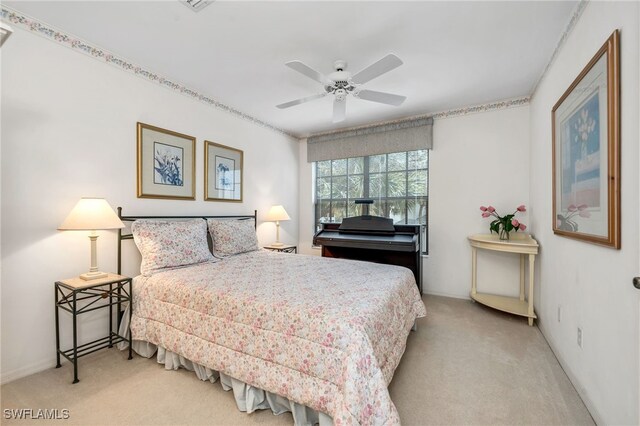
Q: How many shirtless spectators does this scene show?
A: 0